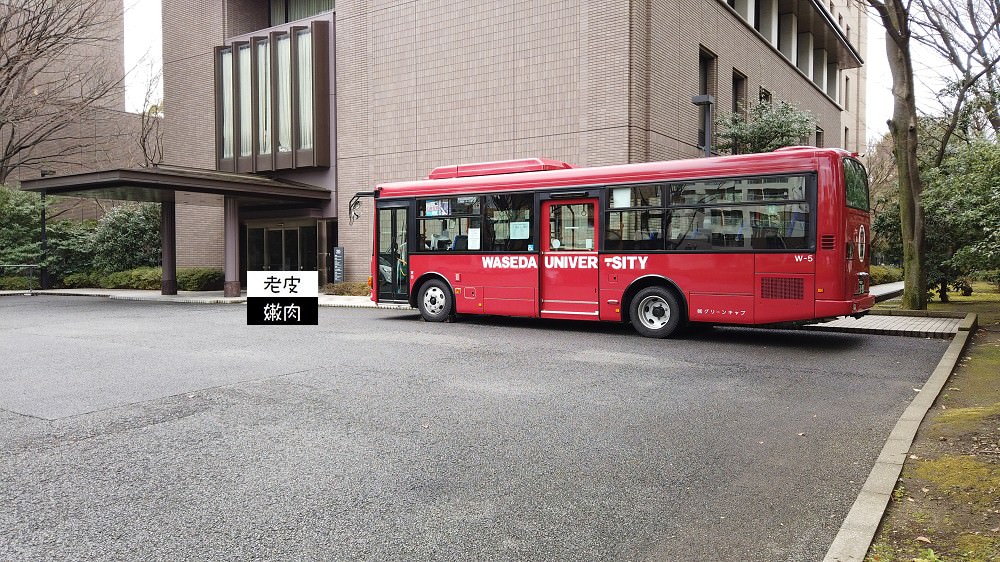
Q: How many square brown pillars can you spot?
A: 2